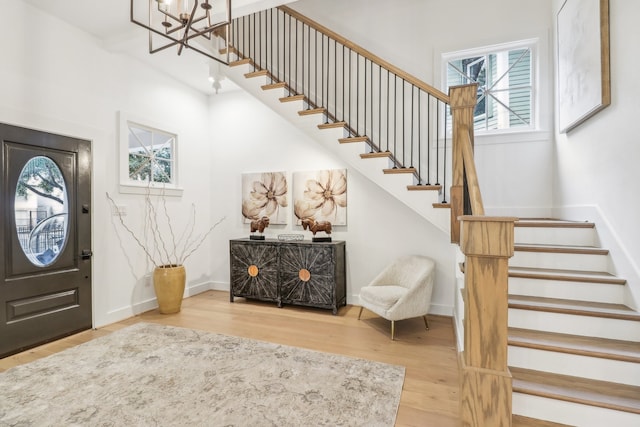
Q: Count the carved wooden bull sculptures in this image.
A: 2